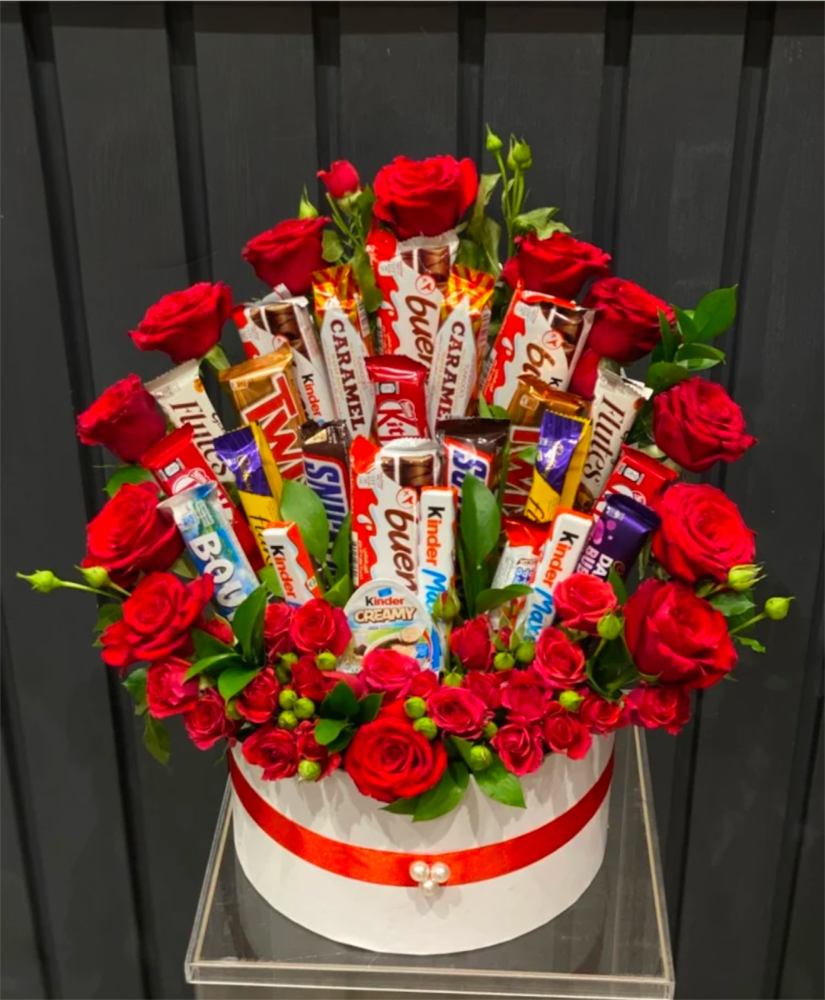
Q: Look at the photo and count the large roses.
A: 12